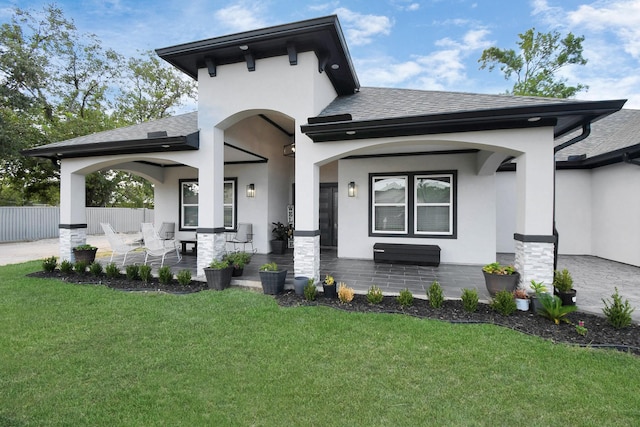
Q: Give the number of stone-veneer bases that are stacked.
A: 4